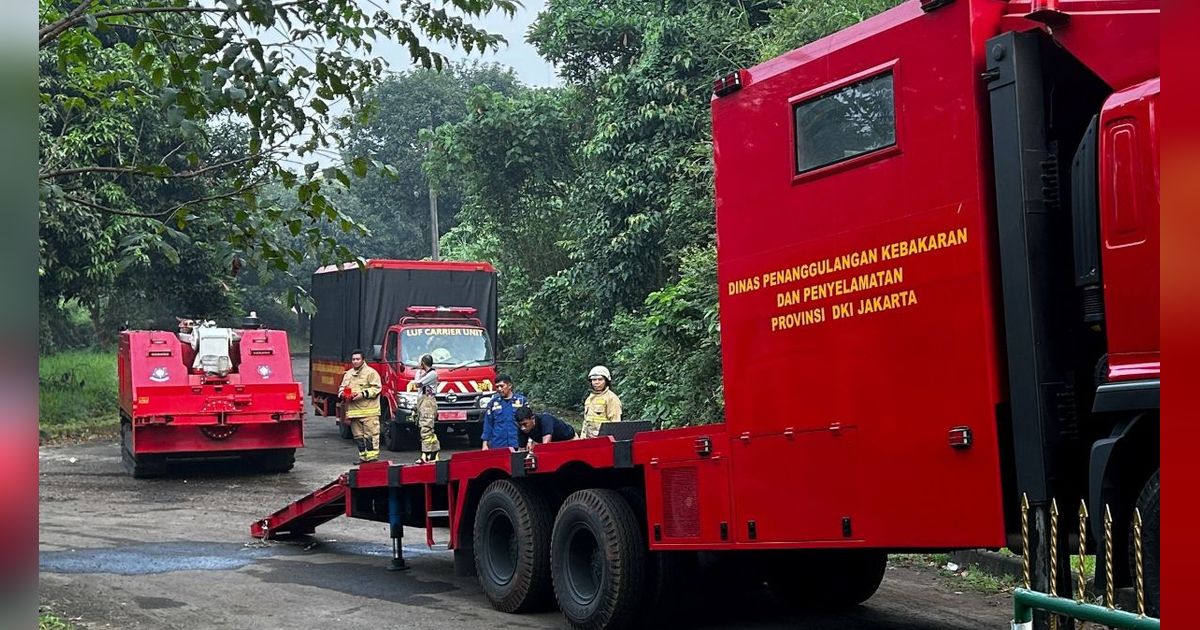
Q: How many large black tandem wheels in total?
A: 2